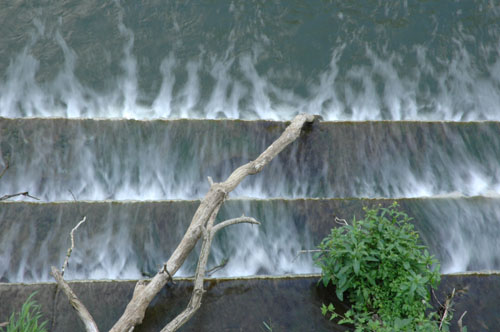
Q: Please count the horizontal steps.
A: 3